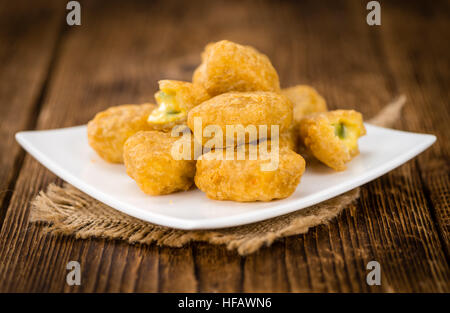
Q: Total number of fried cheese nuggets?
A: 8